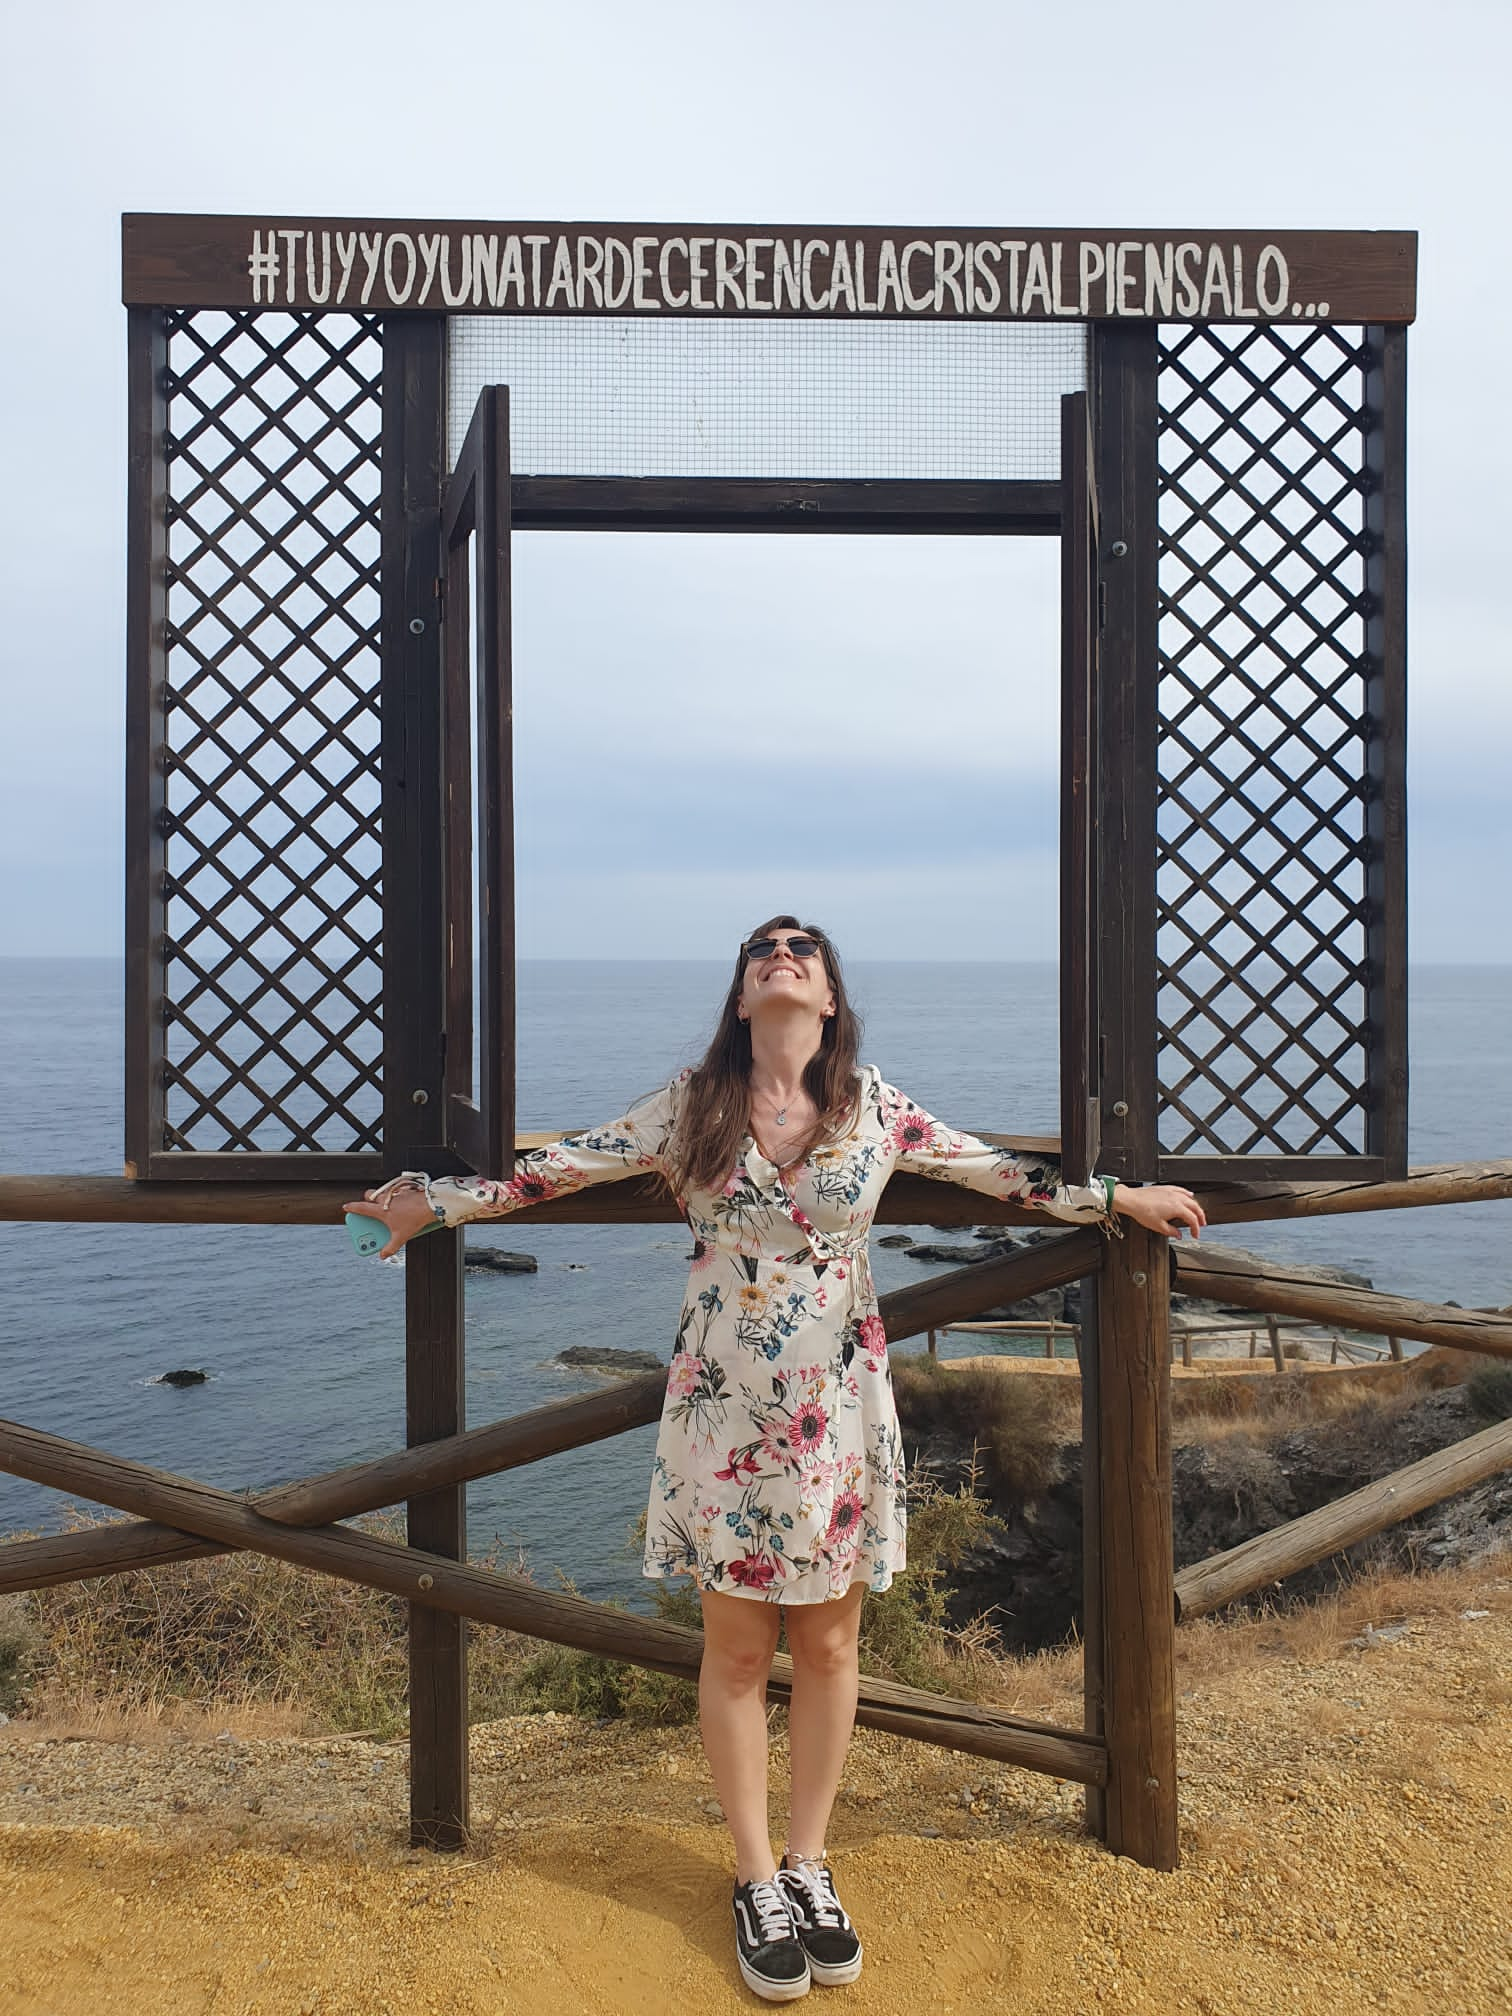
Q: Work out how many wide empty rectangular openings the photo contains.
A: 1